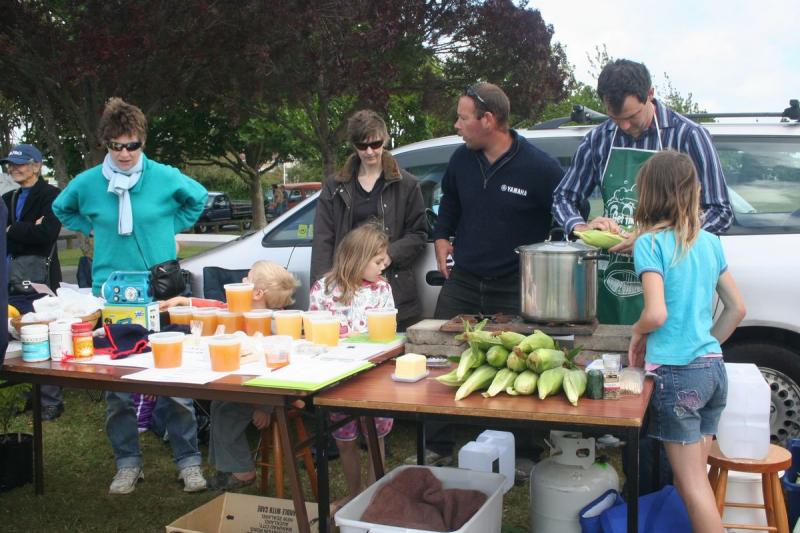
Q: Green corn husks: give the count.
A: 14